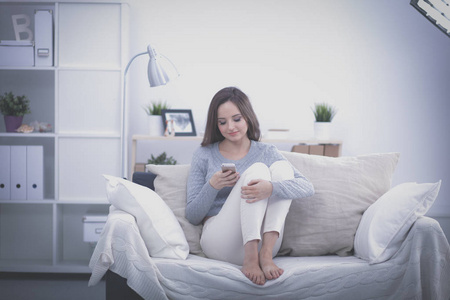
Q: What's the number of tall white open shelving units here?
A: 1